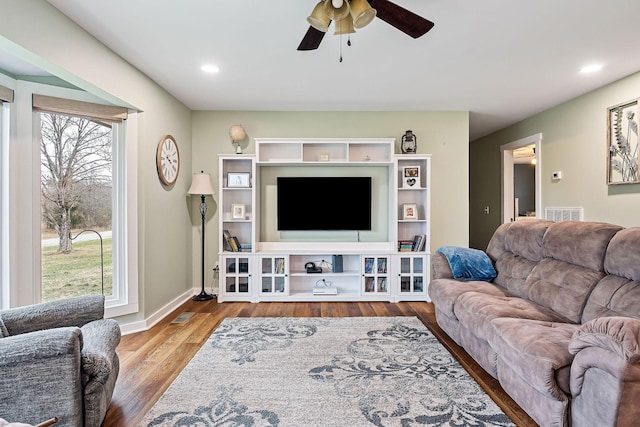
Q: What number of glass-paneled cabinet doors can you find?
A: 4